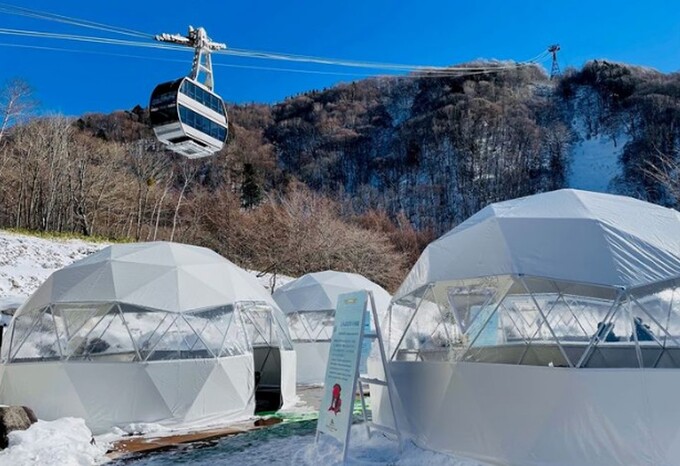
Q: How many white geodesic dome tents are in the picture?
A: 3